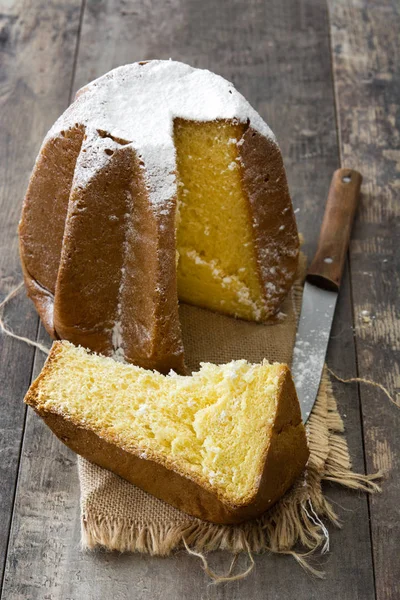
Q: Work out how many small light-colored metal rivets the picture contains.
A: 2